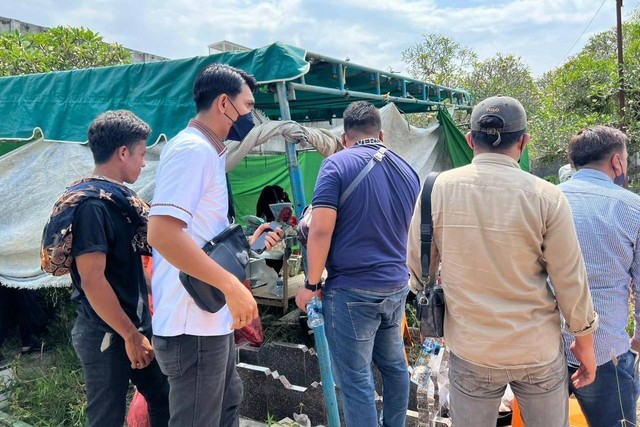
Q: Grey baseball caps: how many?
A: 1